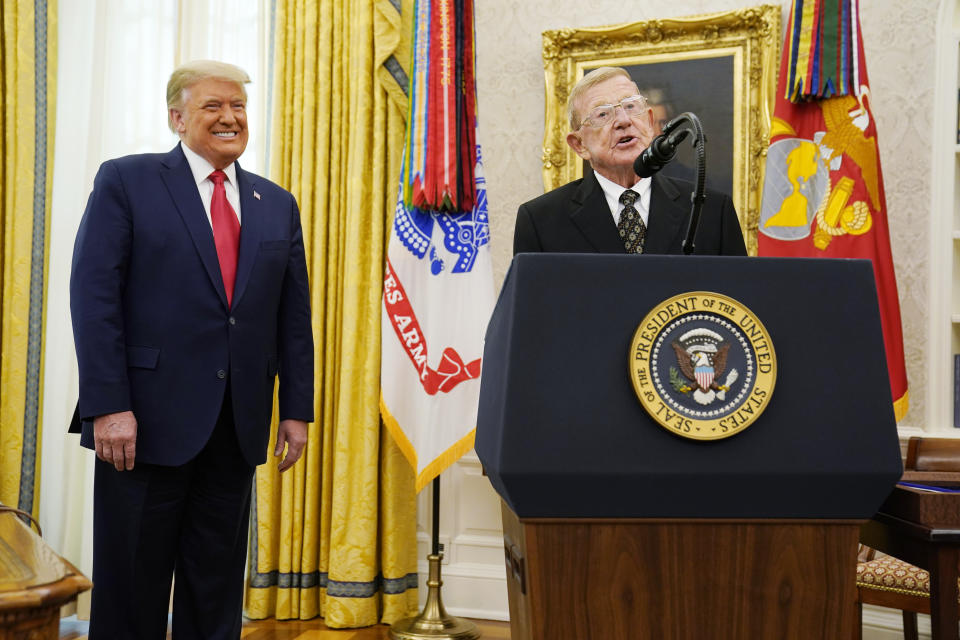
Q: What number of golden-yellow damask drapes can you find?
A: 2